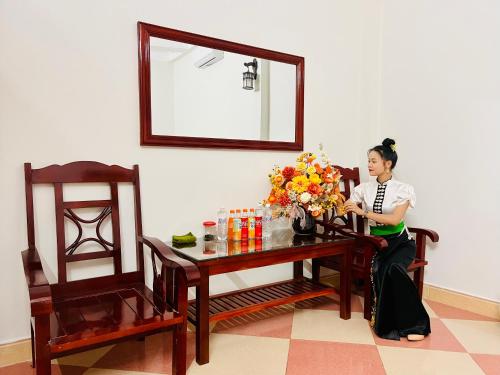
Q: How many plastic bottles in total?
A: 7